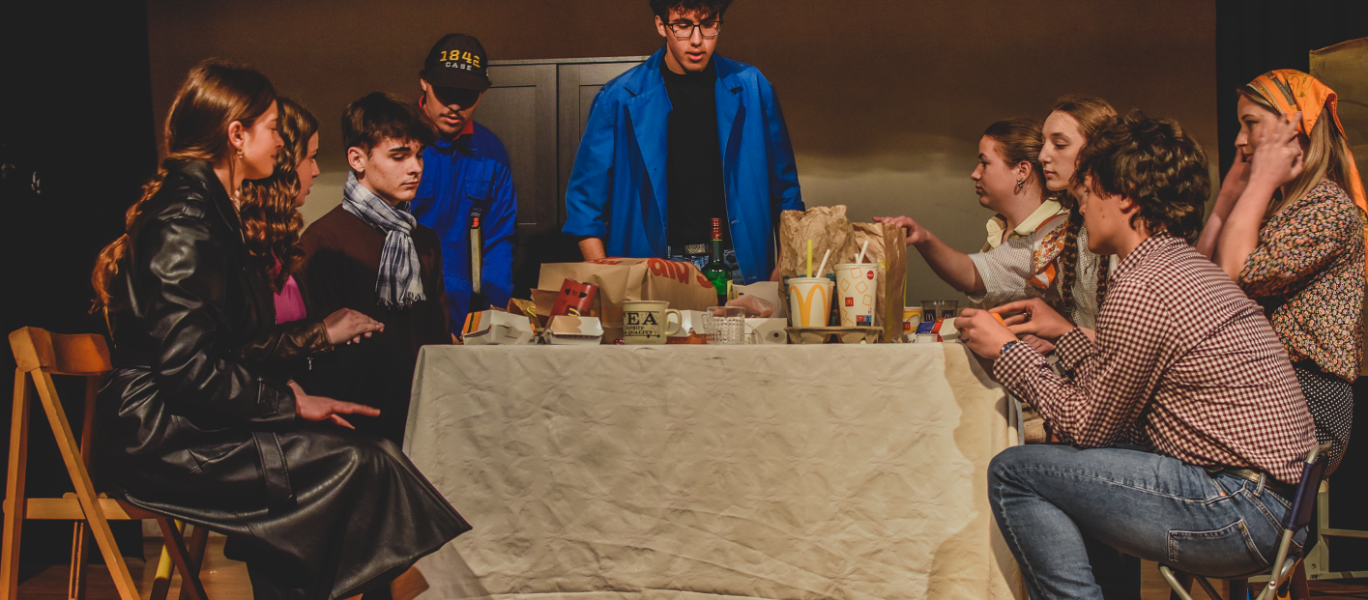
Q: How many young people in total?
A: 9